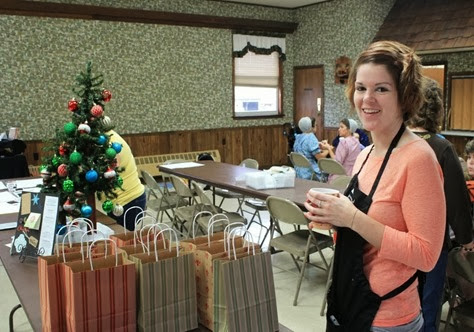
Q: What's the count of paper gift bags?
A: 9